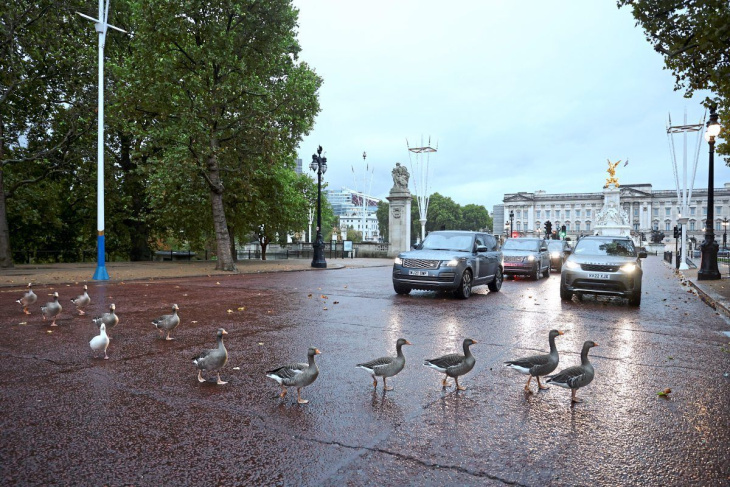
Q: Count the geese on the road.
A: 12